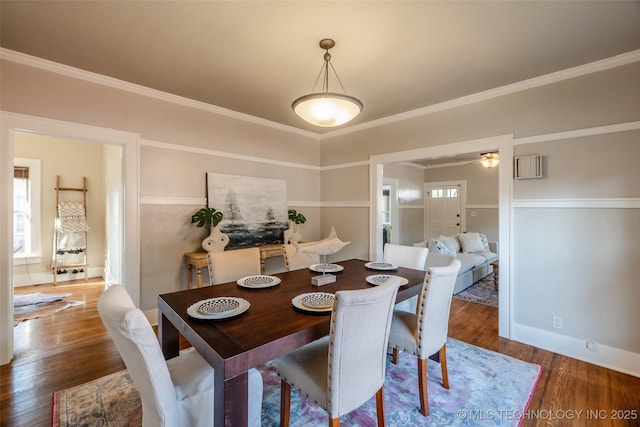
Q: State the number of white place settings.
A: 6